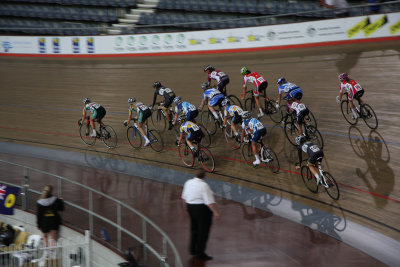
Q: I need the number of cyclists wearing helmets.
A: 14